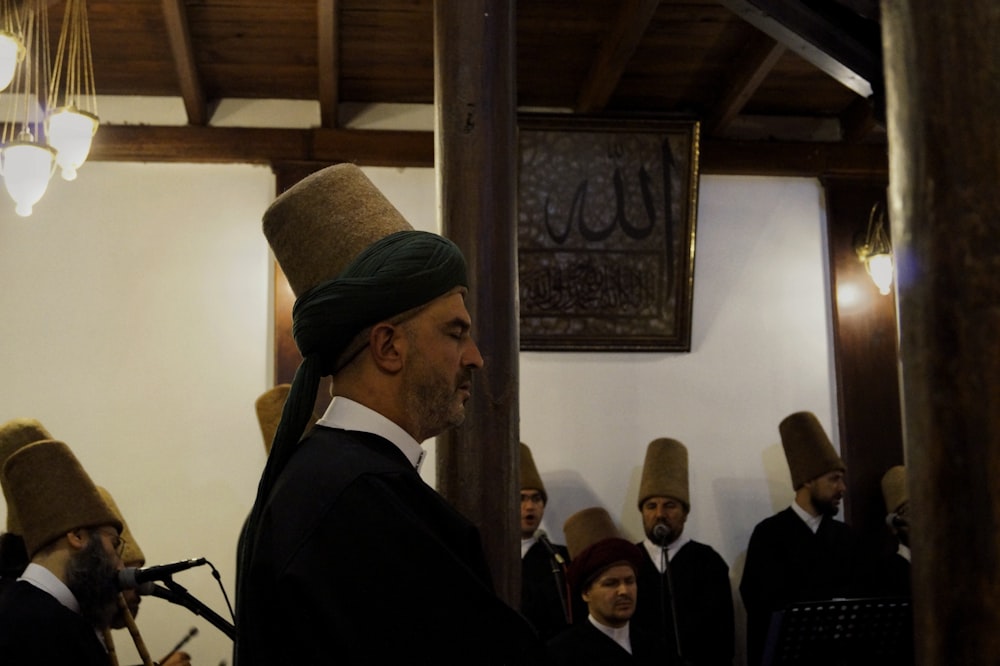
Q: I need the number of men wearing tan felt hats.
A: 10